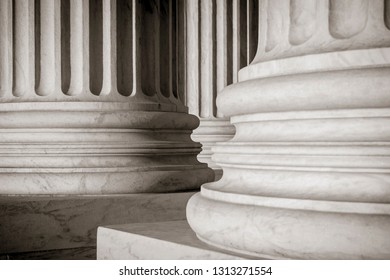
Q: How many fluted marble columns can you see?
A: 3